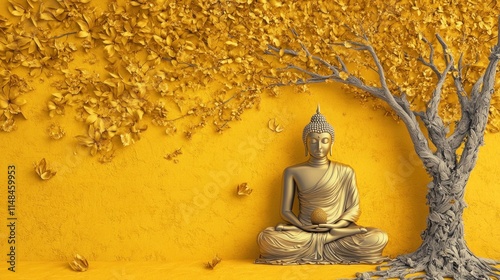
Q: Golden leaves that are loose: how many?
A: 6